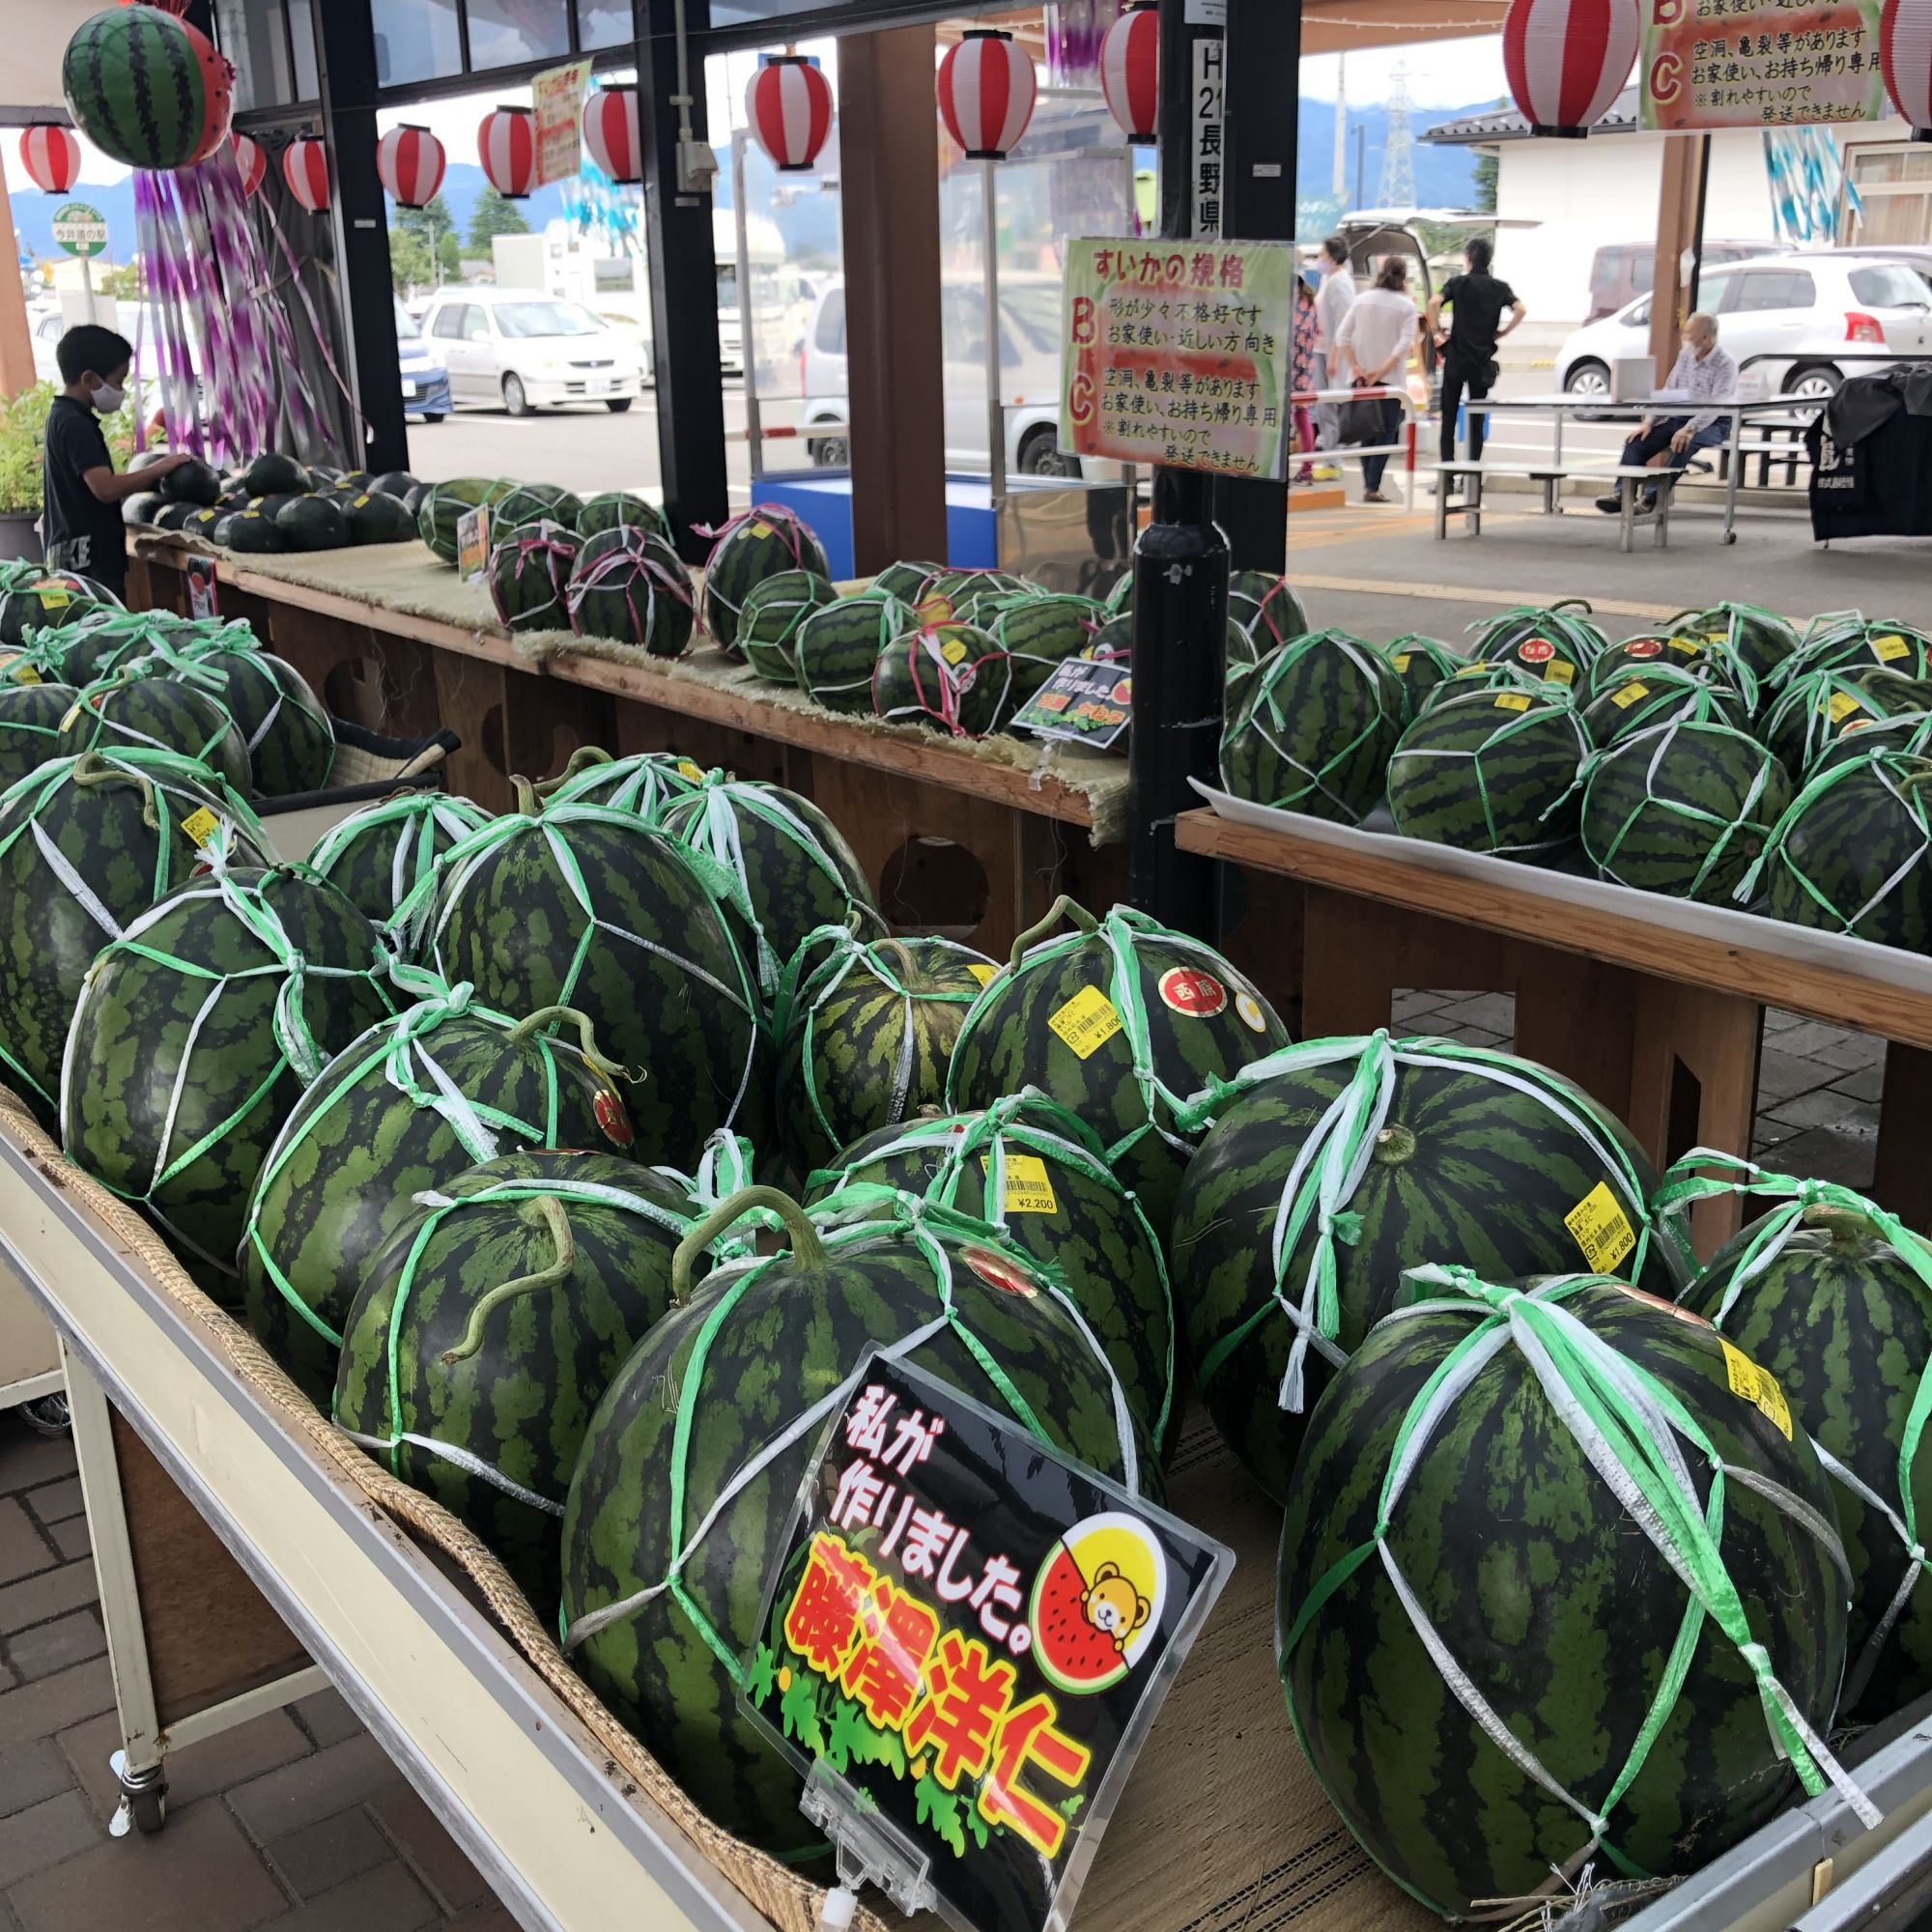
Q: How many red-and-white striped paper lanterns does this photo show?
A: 11